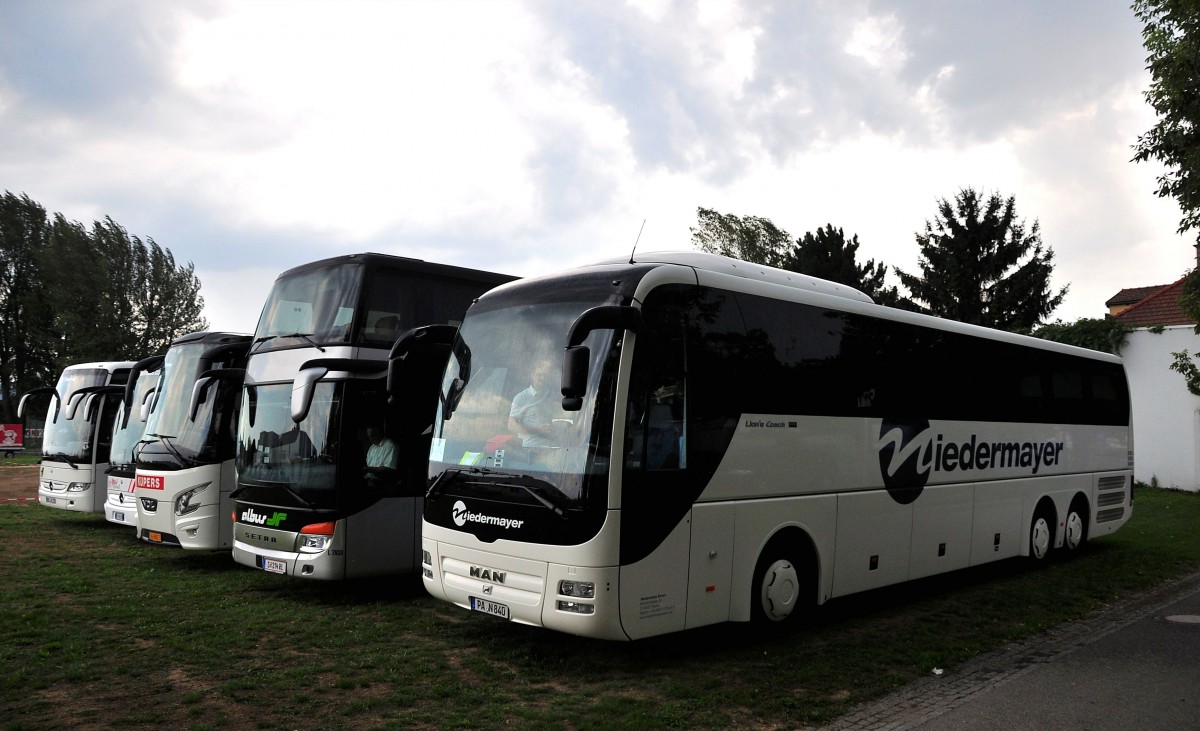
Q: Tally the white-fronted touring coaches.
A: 4